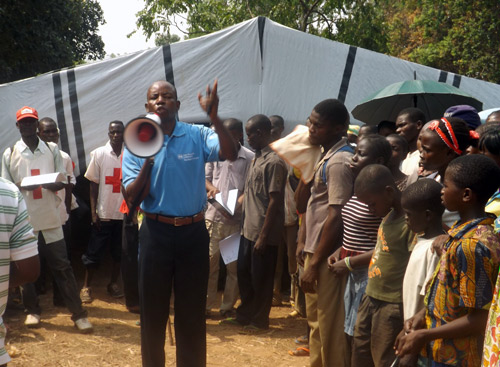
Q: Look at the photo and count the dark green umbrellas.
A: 1